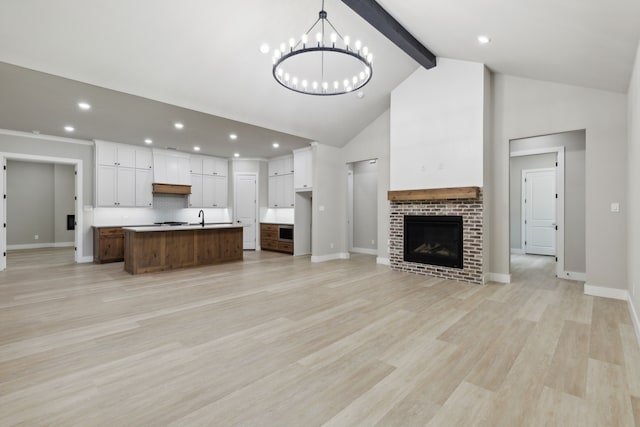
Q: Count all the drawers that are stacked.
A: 3